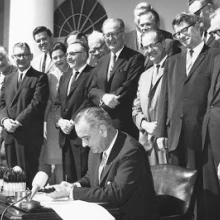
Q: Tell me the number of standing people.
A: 14